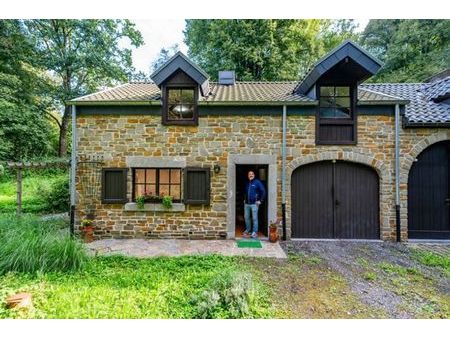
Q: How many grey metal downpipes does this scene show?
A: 3